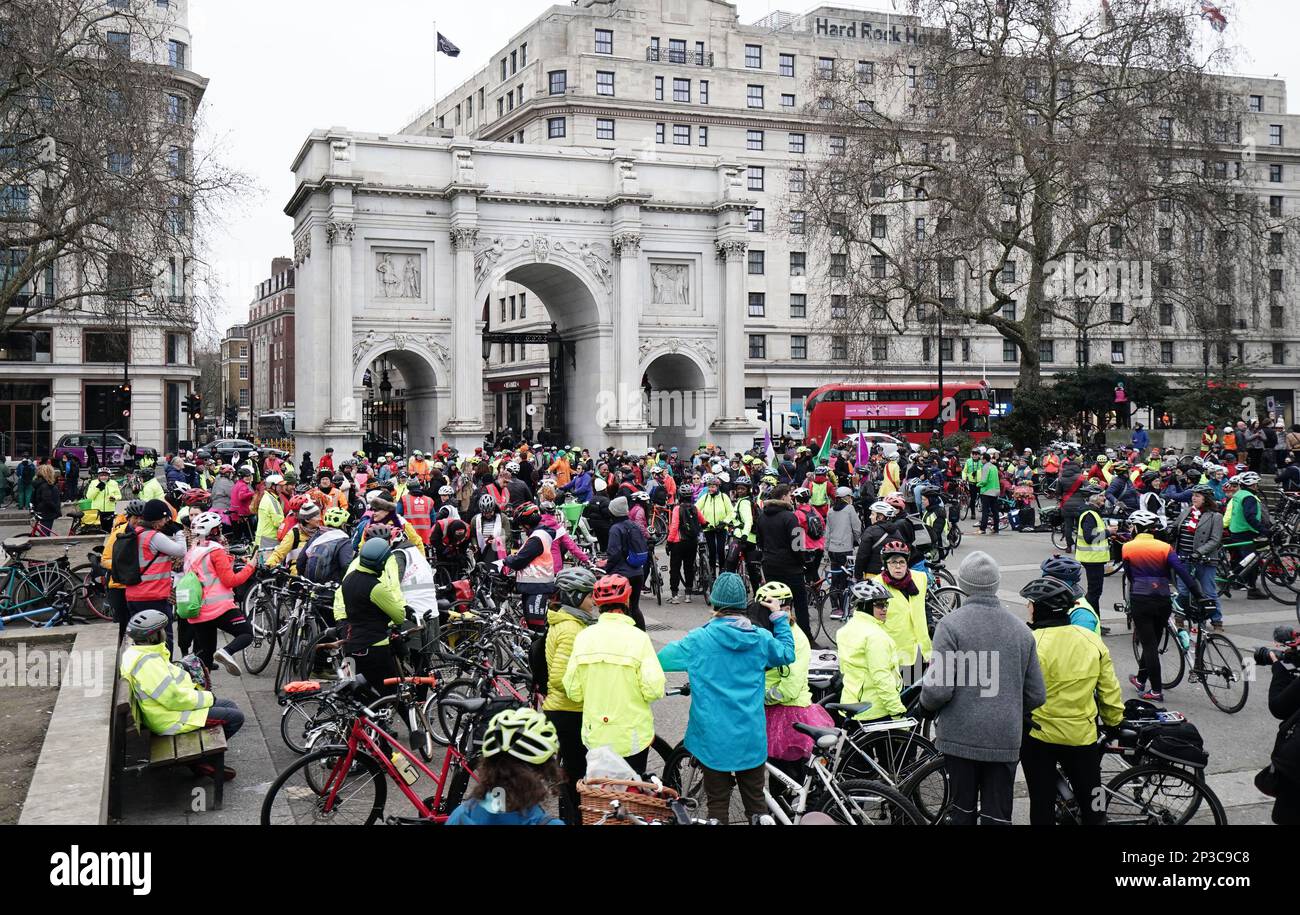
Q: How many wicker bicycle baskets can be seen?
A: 1